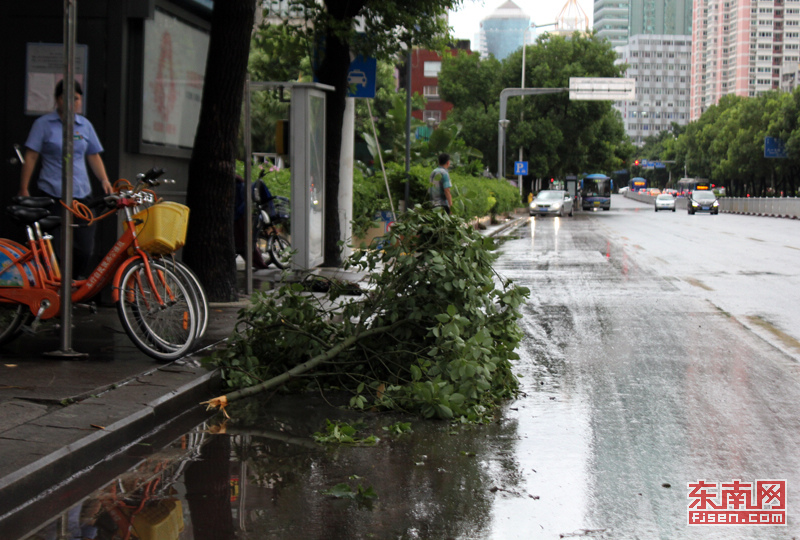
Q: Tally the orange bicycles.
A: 3